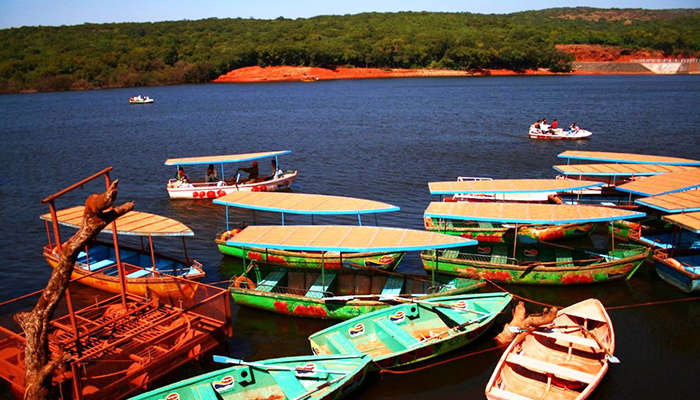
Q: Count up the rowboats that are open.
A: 3